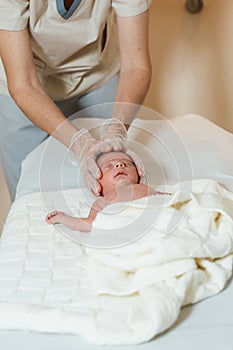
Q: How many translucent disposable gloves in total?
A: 2